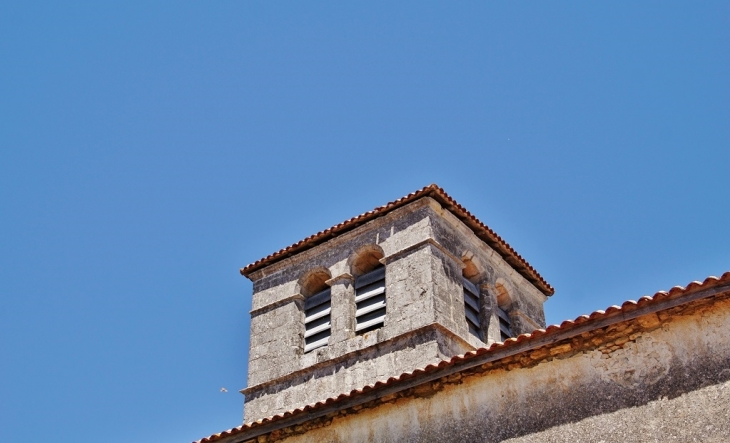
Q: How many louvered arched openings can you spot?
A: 4